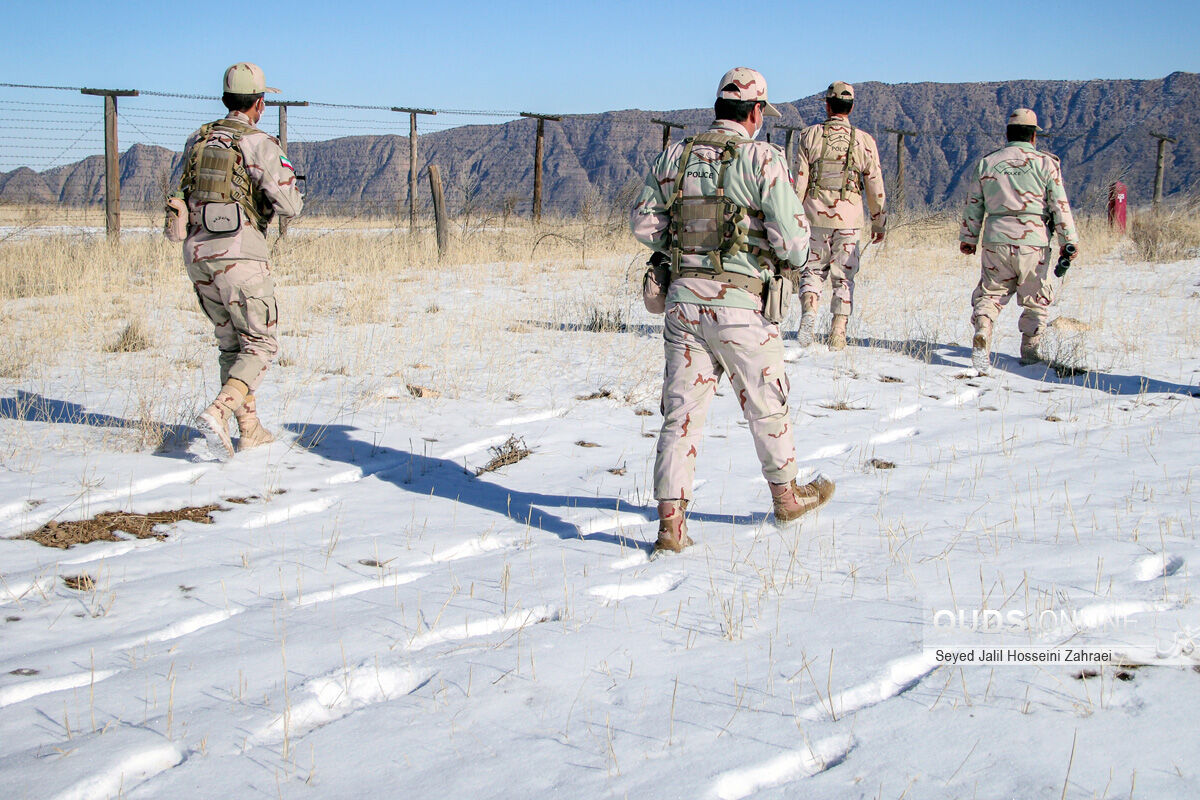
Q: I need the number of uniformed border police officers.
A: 4